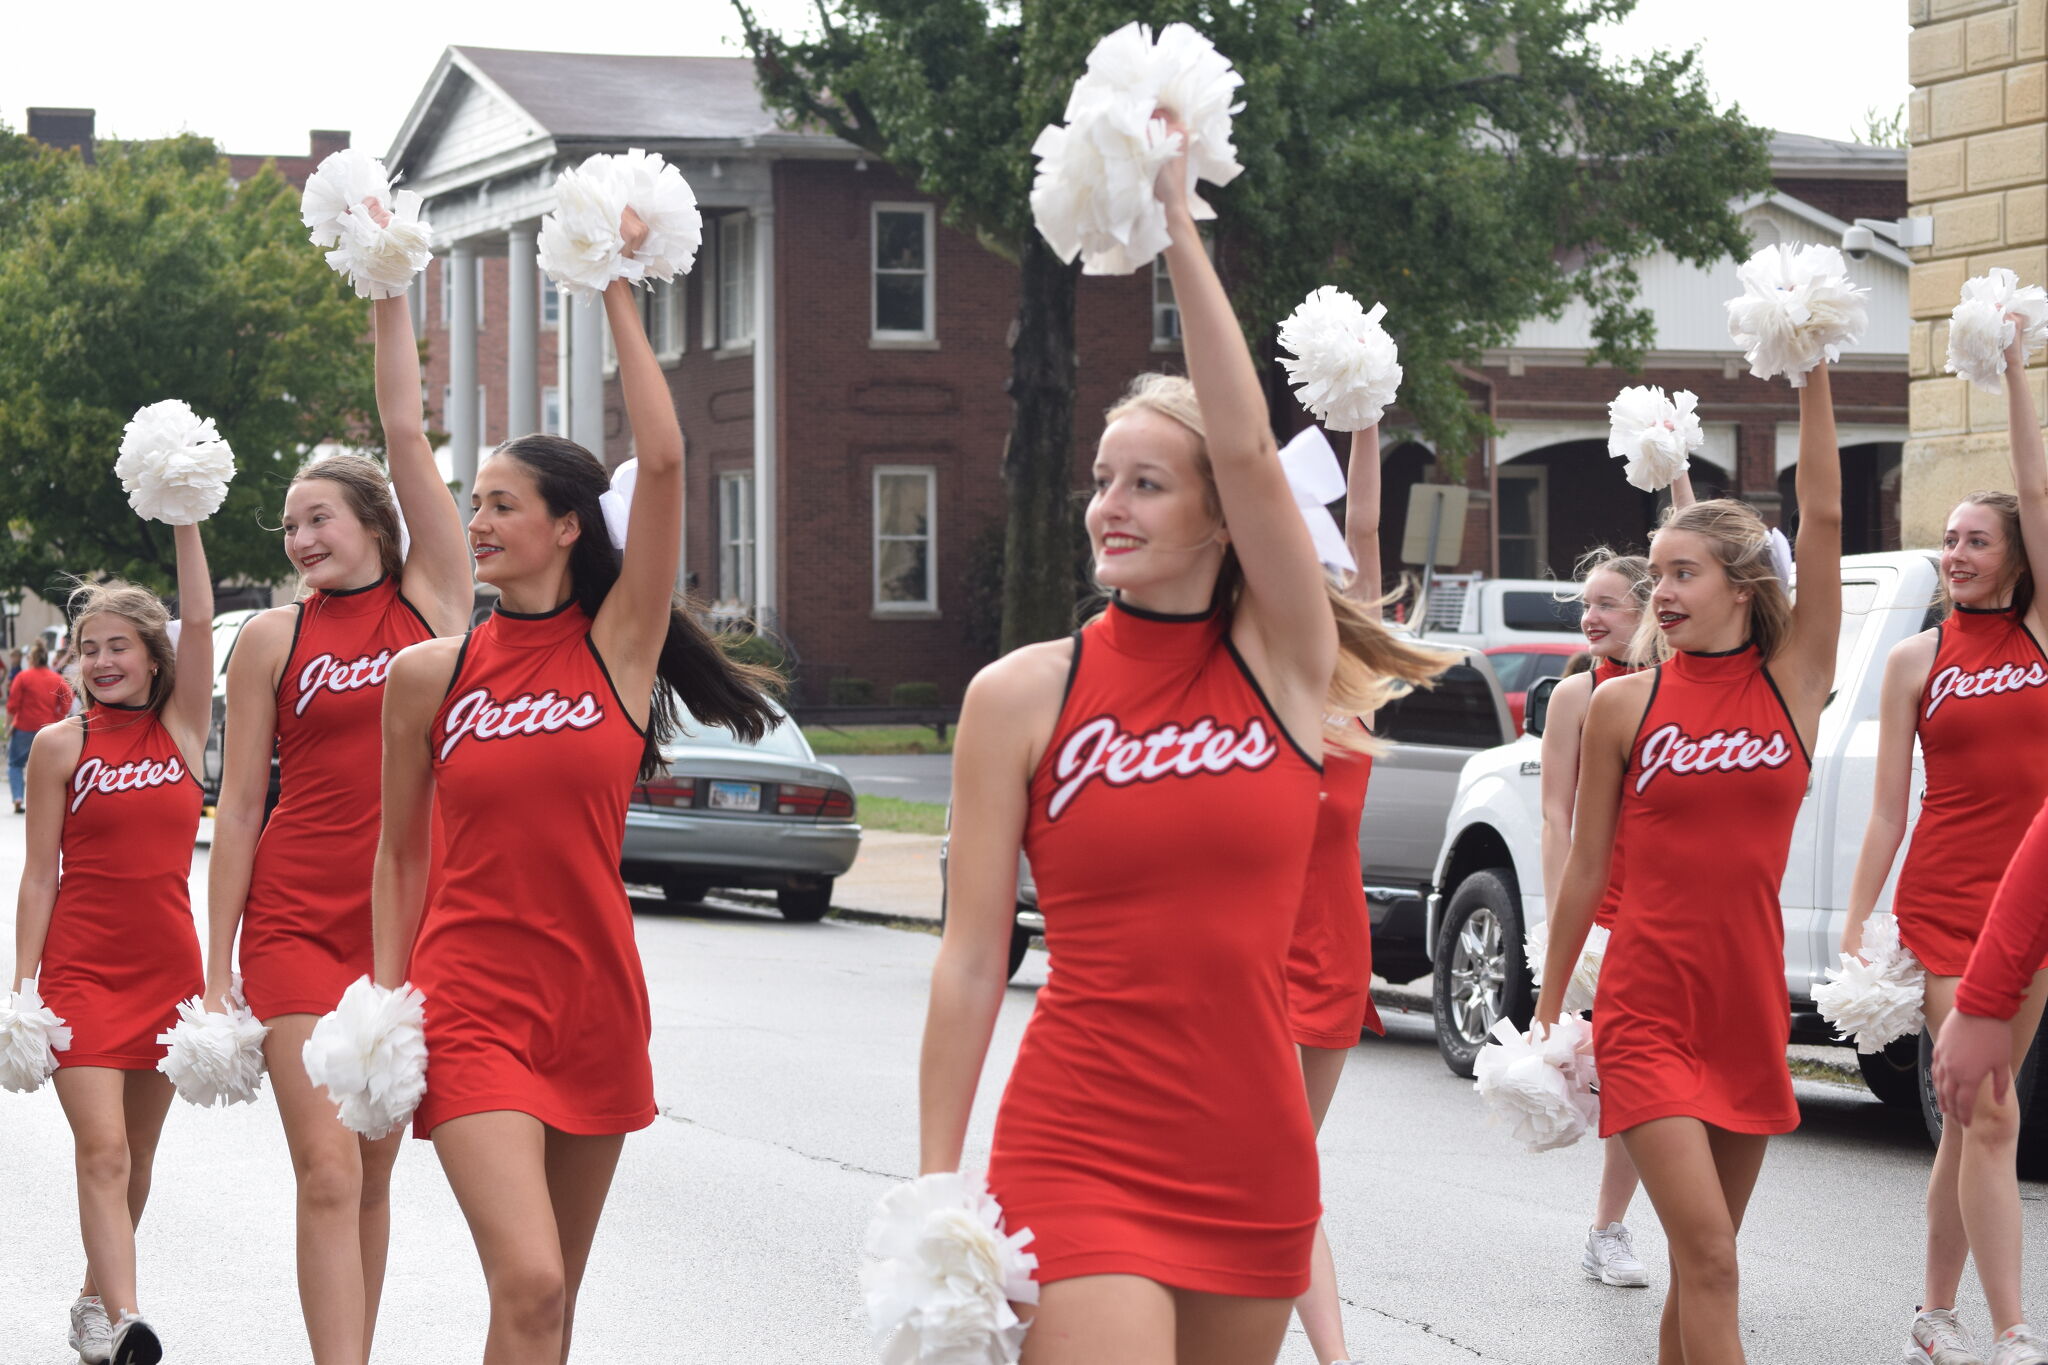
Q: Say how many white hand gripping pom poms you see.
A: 15